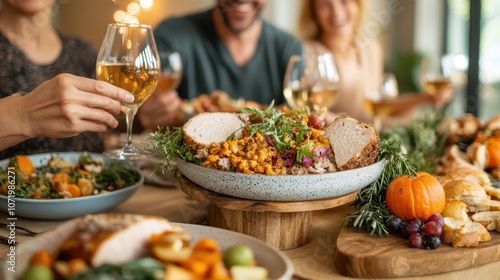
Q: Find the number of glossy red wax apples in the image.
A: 0